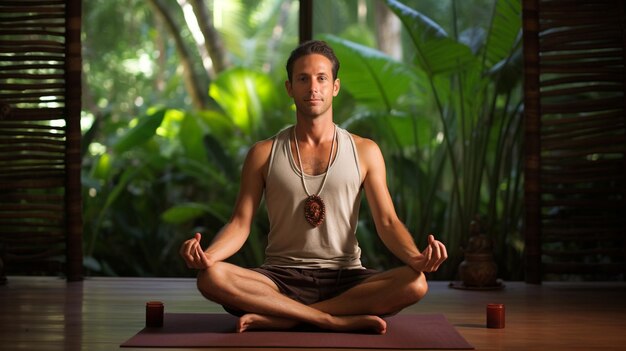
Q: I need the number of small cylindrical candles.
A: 2